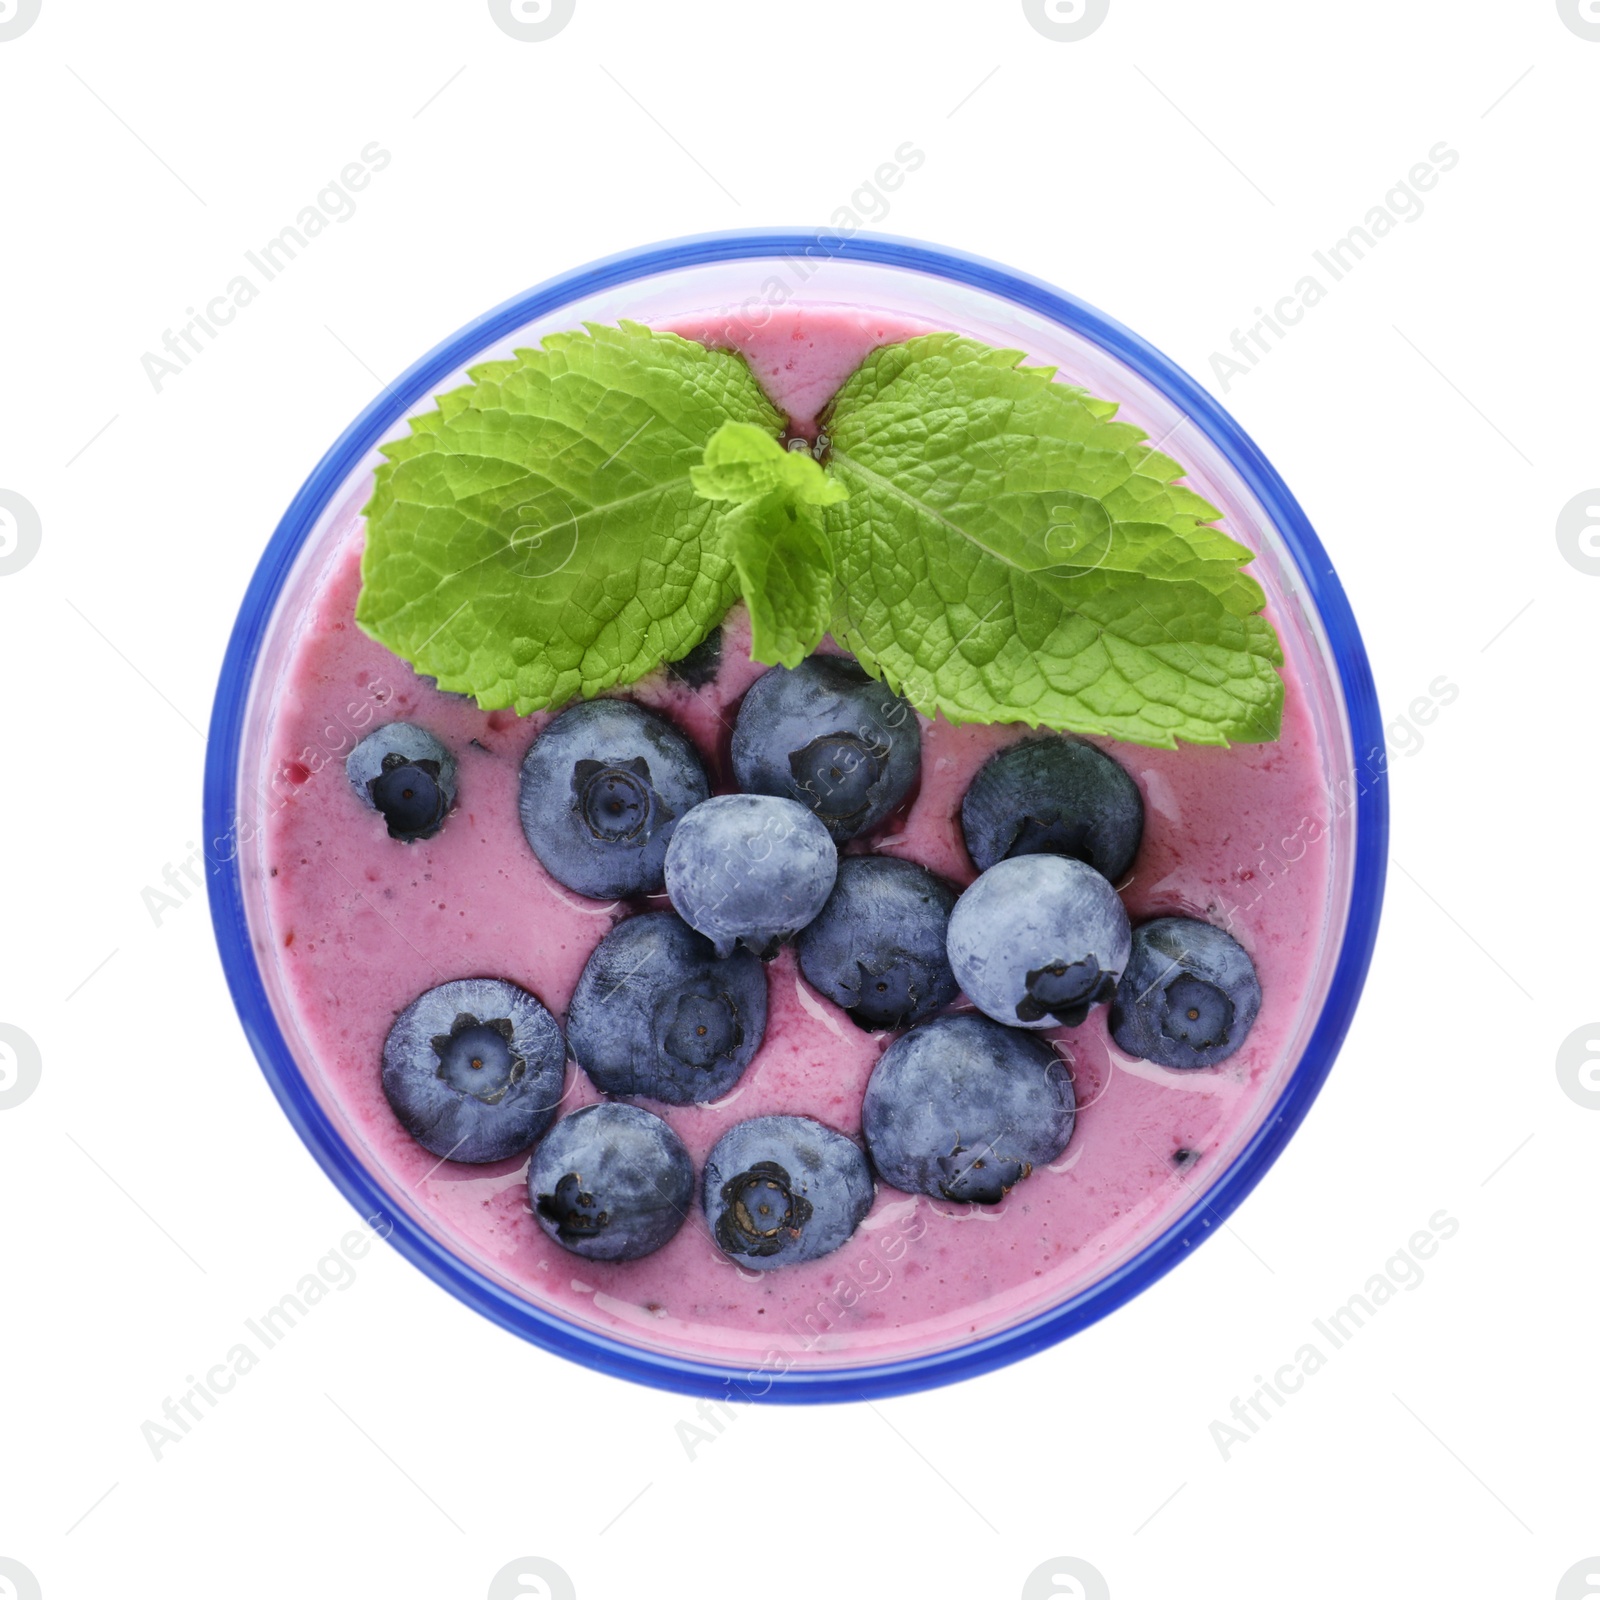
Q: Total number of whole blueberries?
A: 13